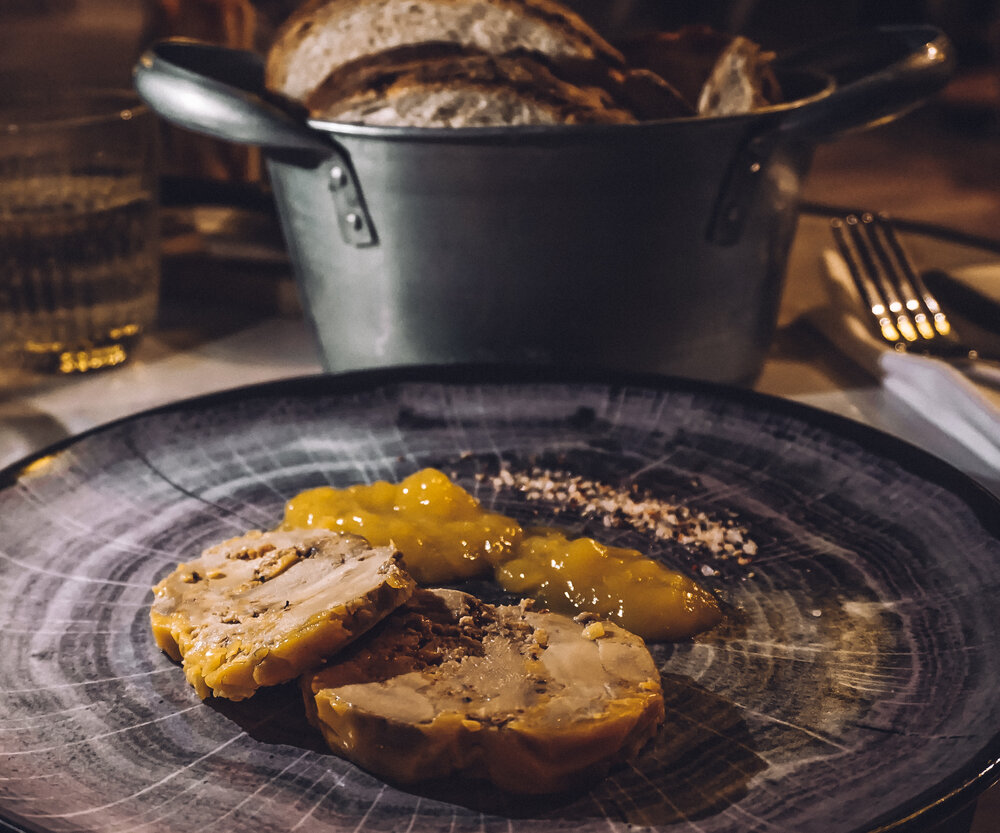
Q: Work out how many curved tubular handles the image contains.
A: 2